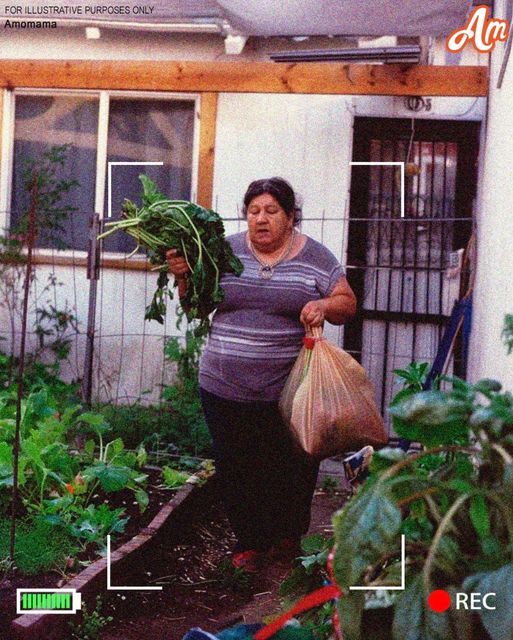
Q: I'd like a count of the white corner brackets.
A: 4